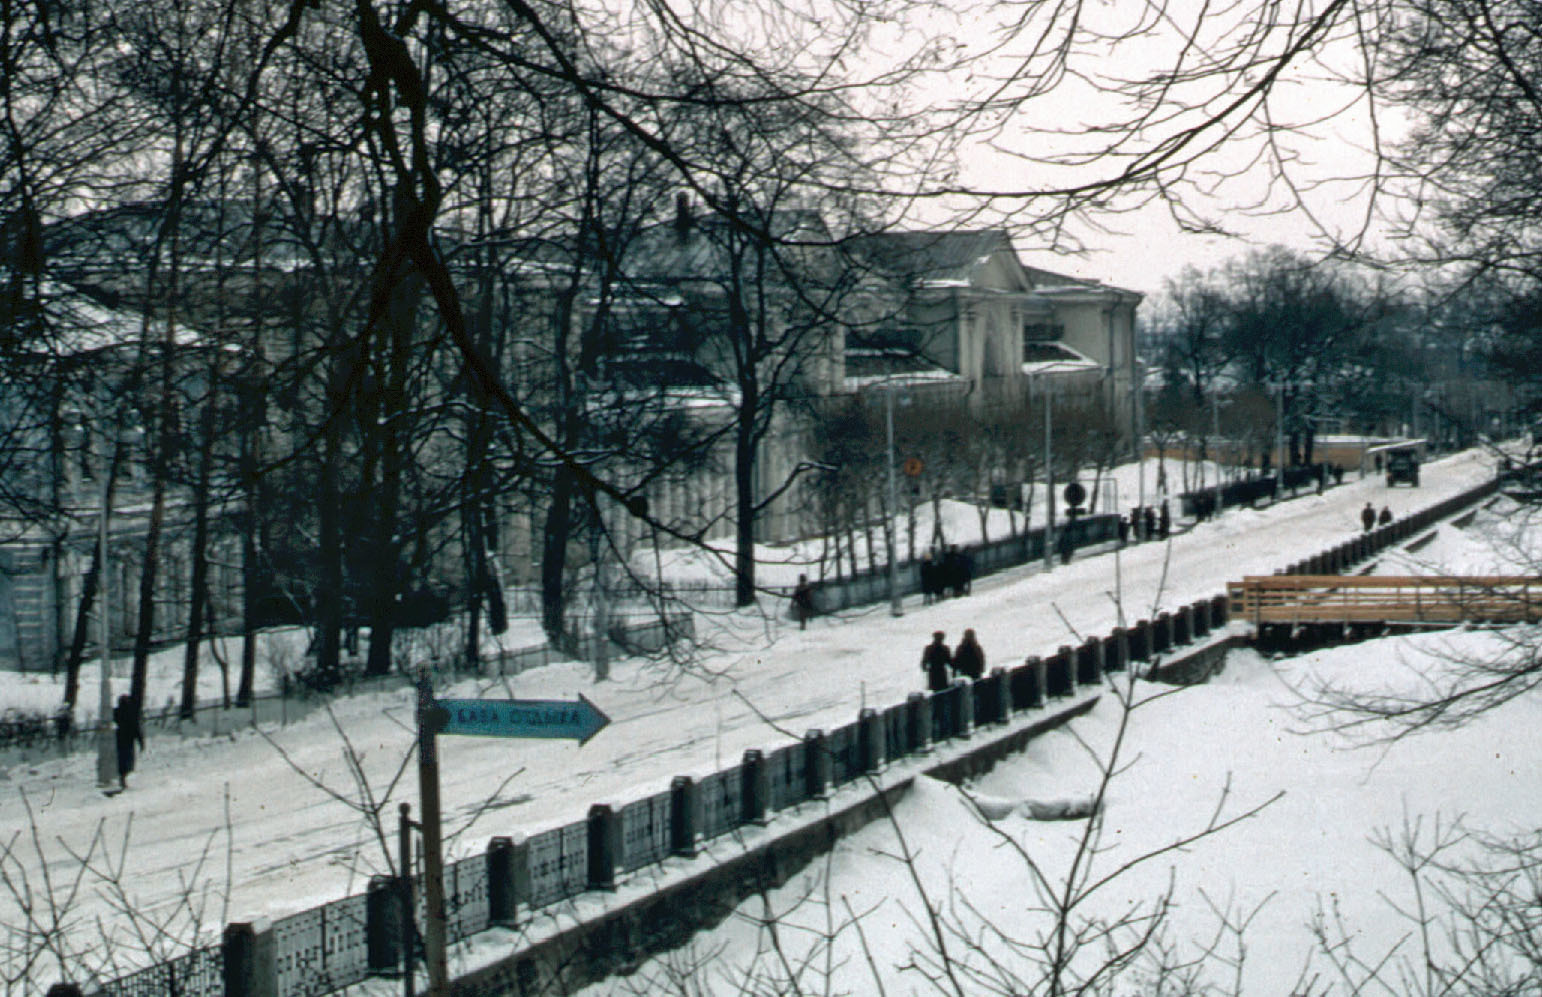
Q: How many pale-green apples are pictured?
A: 0